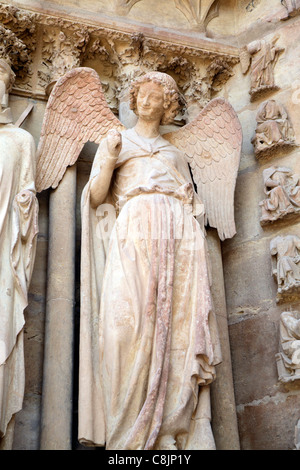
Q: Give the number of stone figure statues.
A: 7